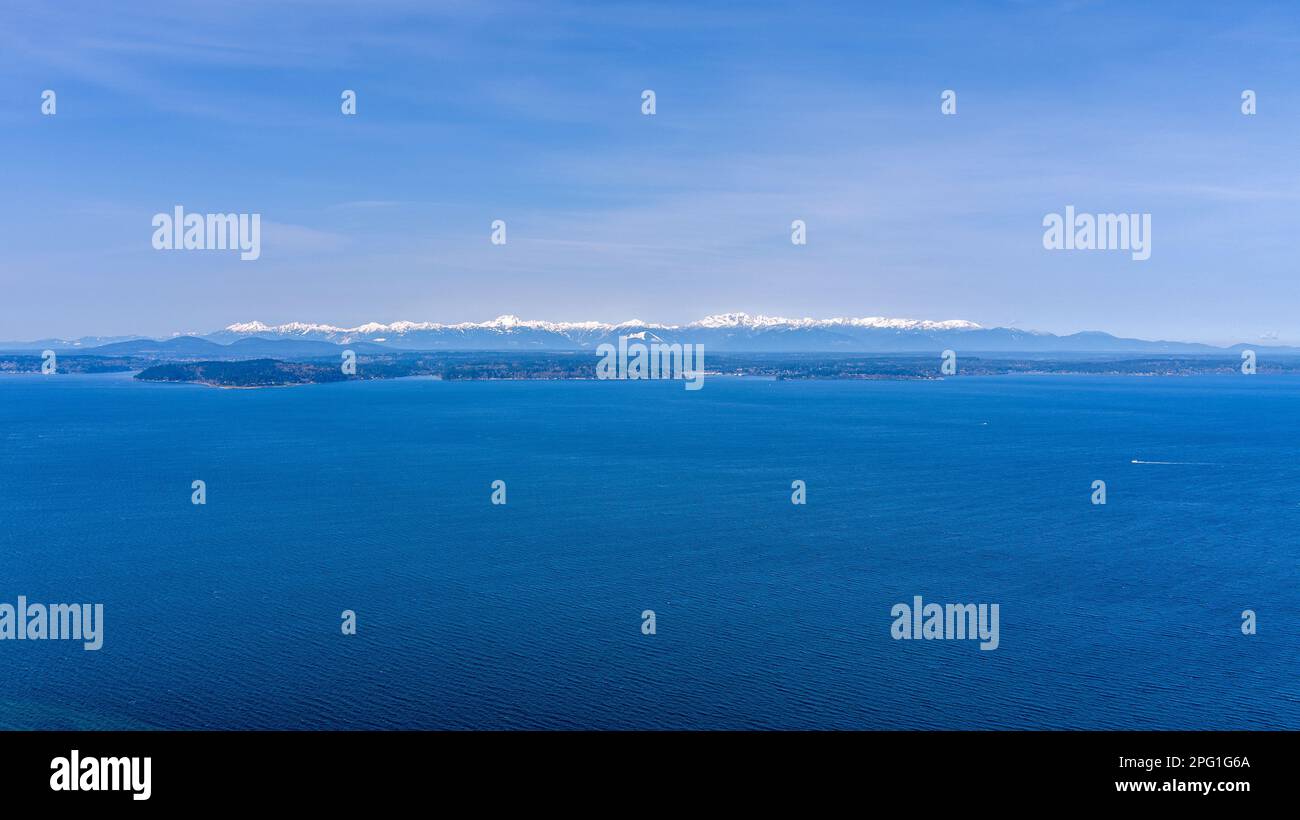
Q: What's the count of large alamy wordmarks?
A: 6